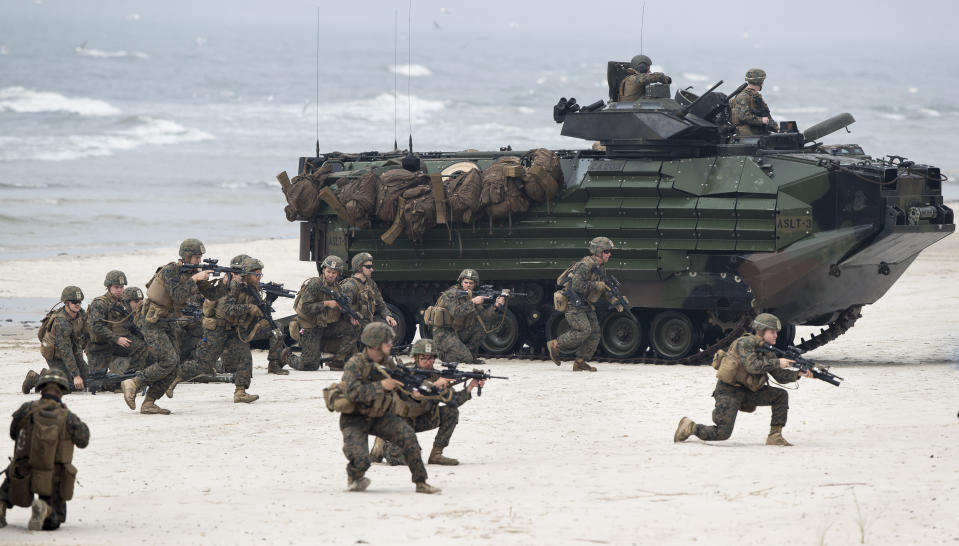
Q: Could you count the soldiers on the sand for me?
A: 14